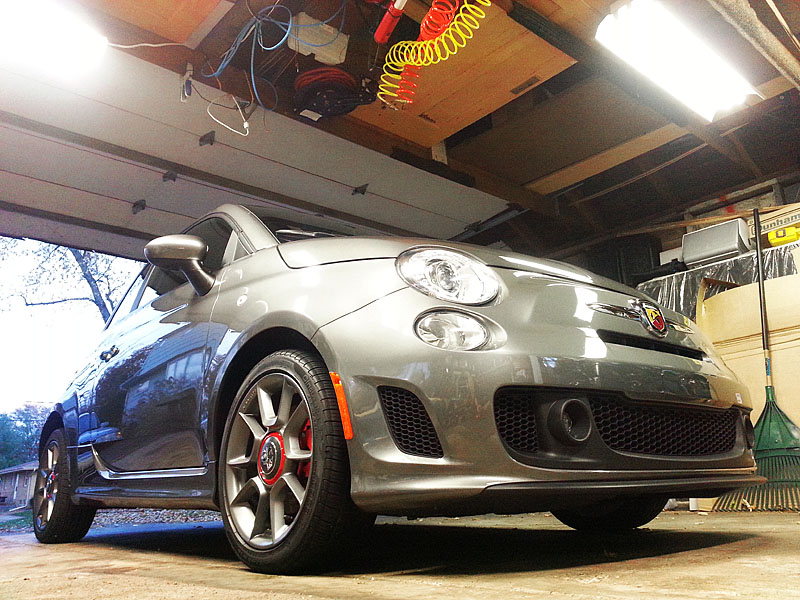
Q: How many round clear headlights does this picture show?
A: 2